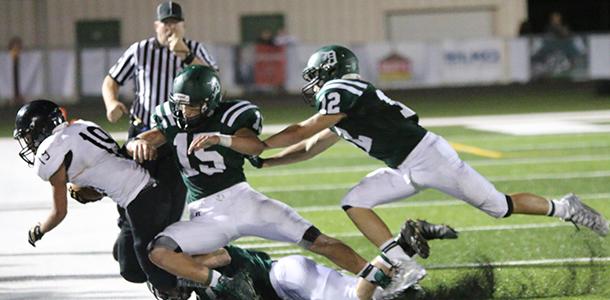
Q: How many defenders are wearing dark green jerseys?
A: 3